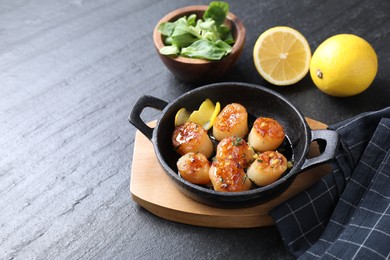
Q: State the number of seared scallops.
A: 7